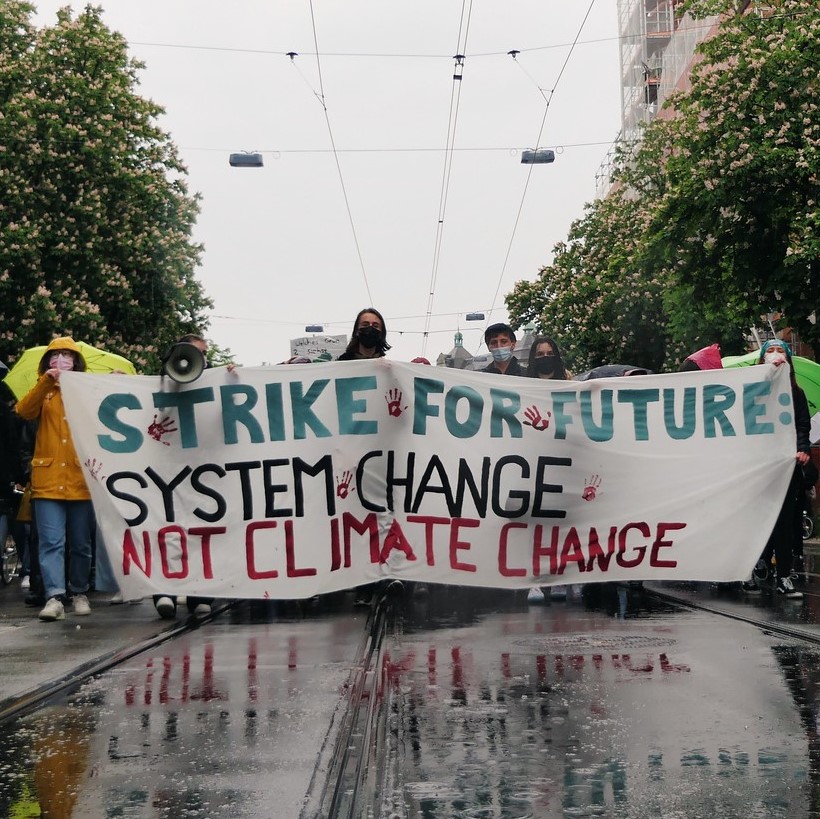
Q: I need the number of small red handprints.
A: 6